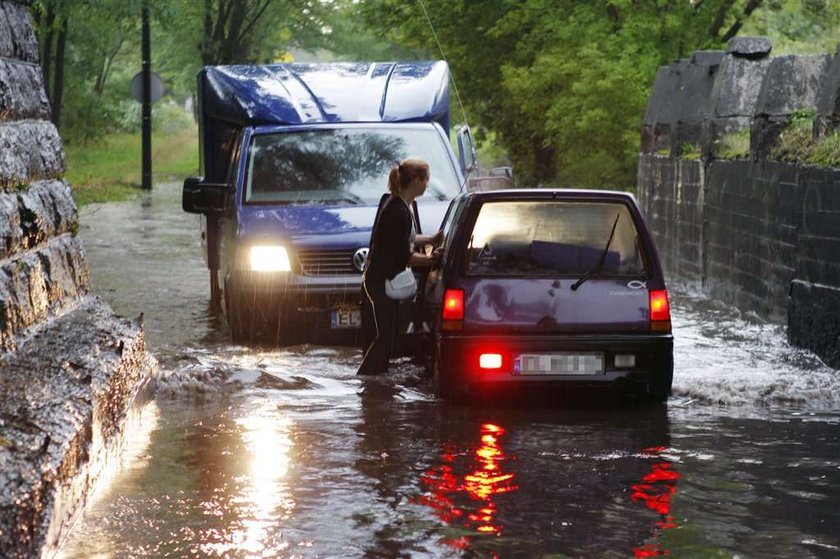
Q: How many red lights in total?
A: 3